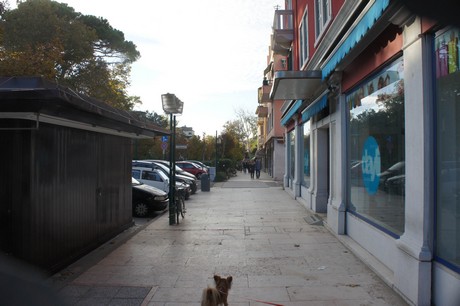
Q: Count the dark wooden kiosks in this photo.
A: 1